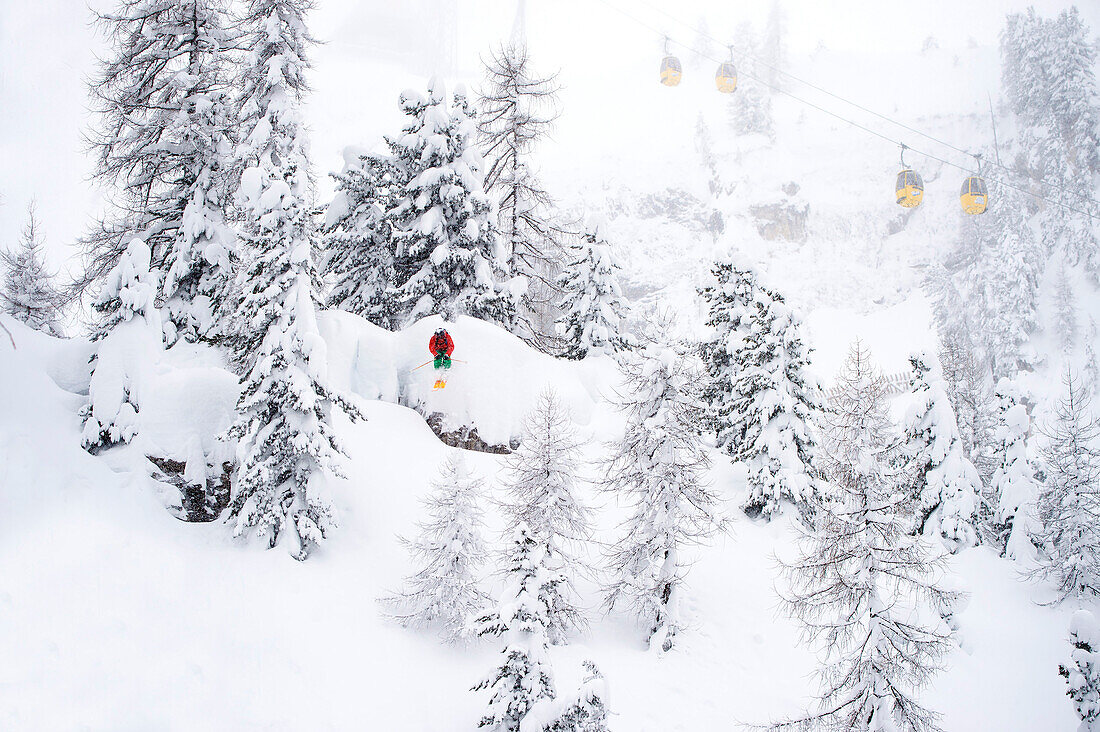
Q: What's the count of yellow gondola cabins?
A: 4